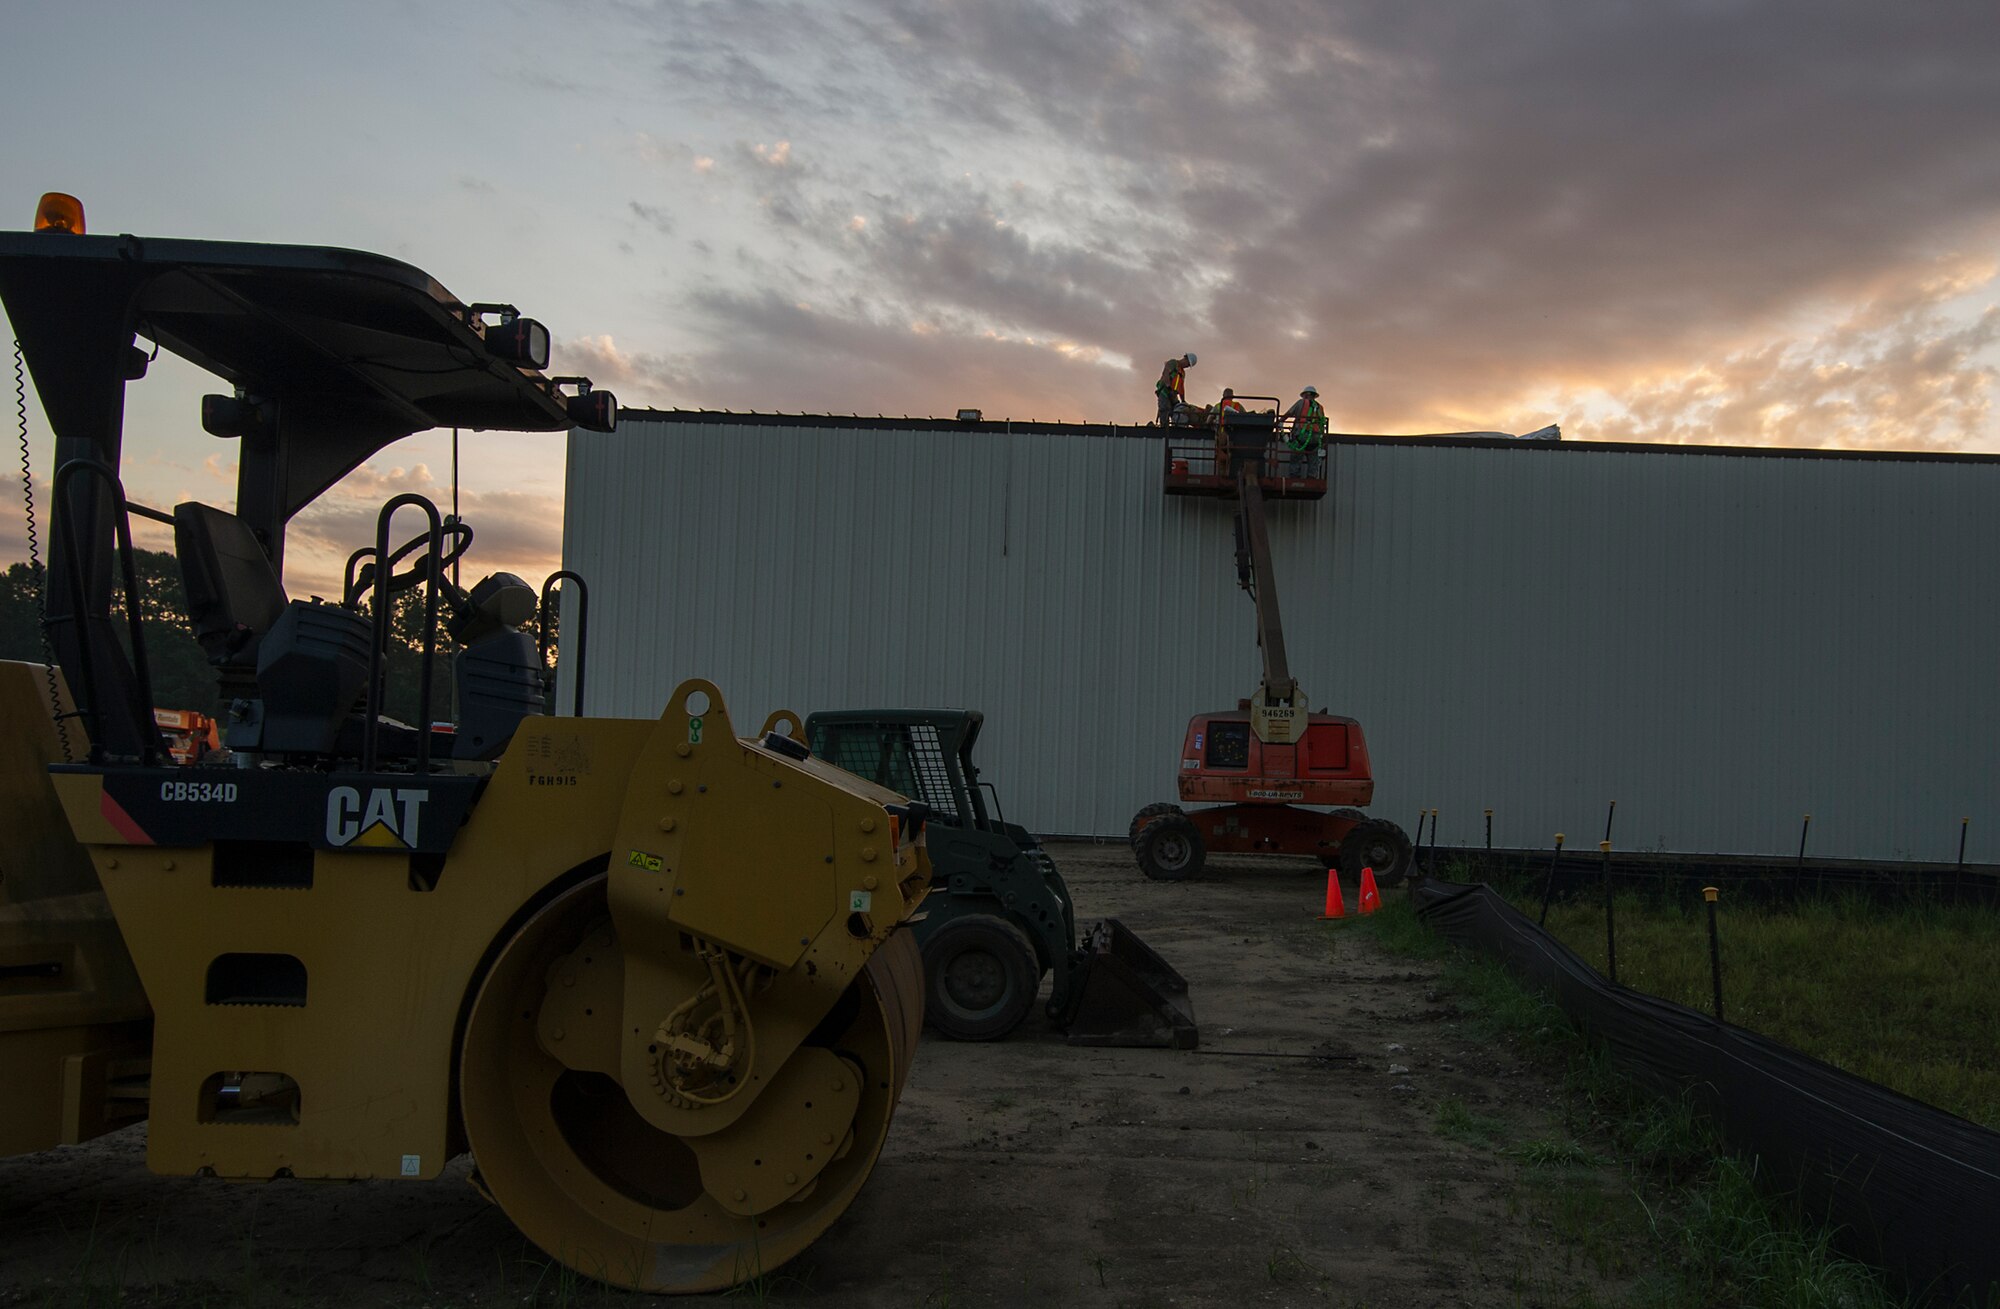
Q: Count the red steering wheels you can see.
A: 0